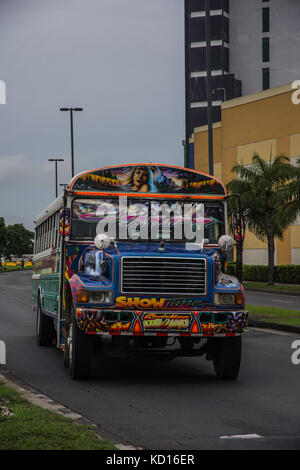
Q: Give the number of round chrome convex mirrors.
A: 2